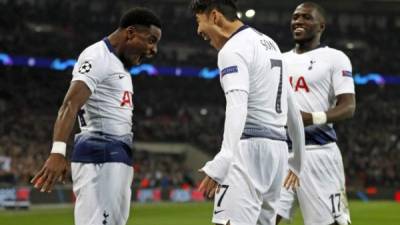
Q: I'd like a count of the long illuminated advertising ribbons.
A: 1